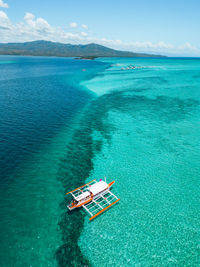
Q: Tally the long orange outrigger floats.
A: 2